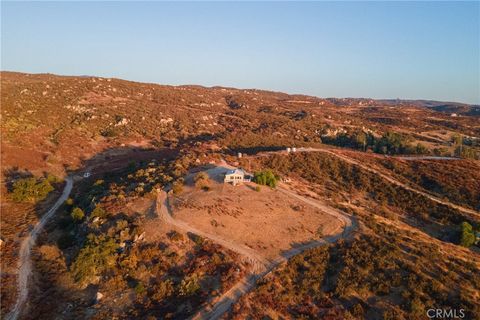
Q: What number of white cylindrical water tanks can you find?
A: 3